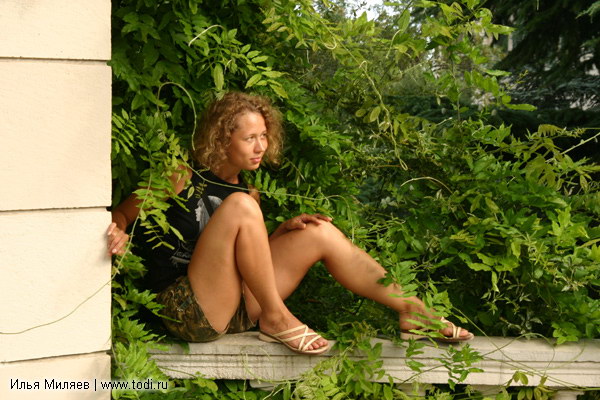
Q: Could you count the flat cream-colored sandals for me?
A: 2